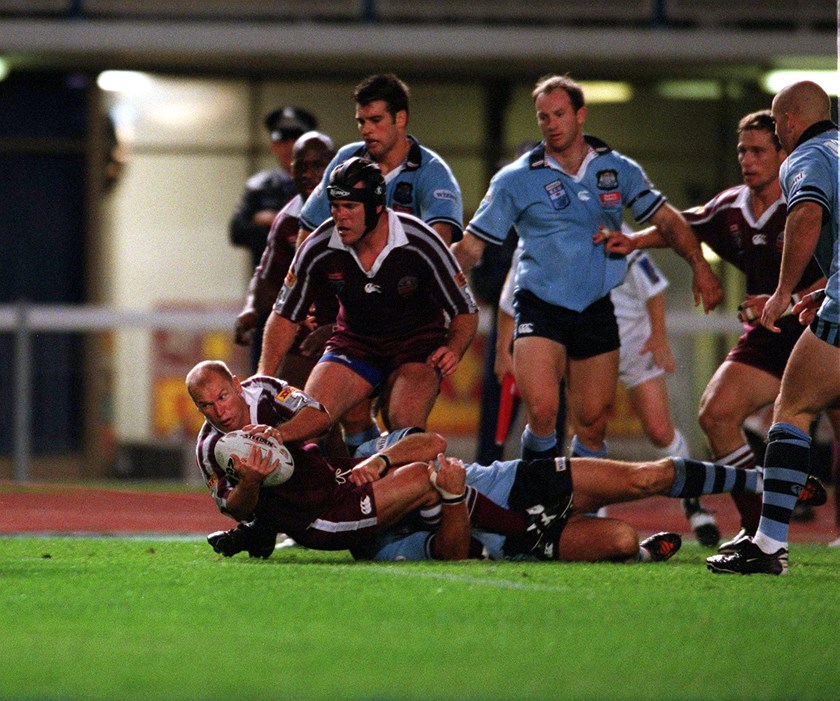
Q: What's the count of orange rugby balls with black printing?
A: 0